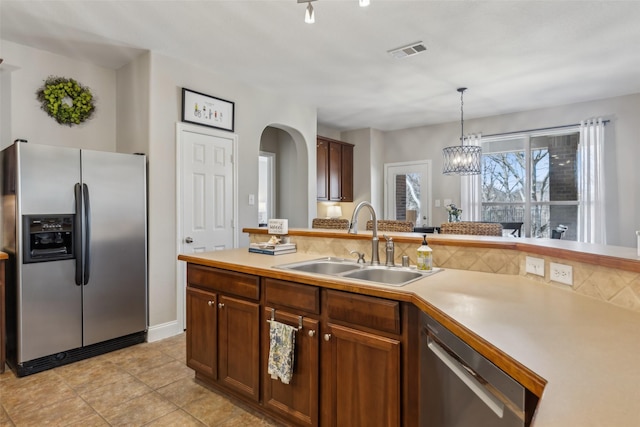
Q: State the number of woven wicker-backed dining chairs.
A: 3